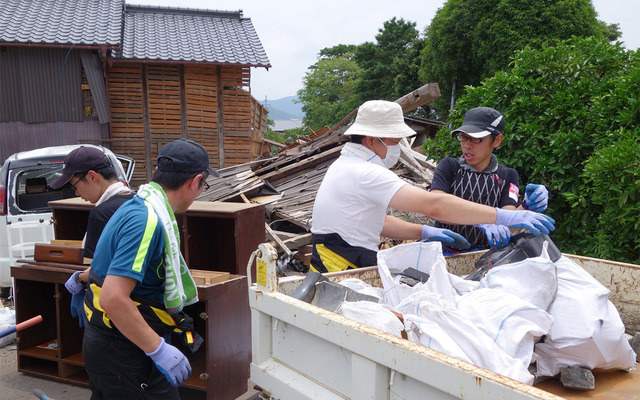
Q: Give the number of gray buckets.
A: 0